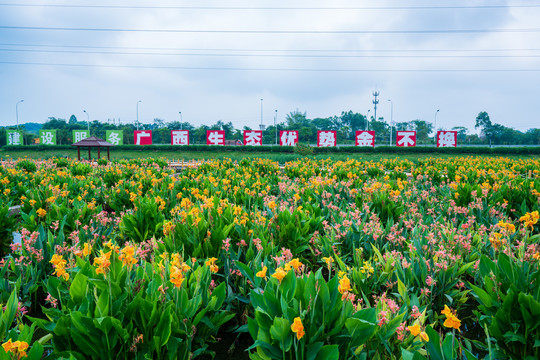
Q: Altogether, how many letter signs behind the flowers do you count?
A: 13